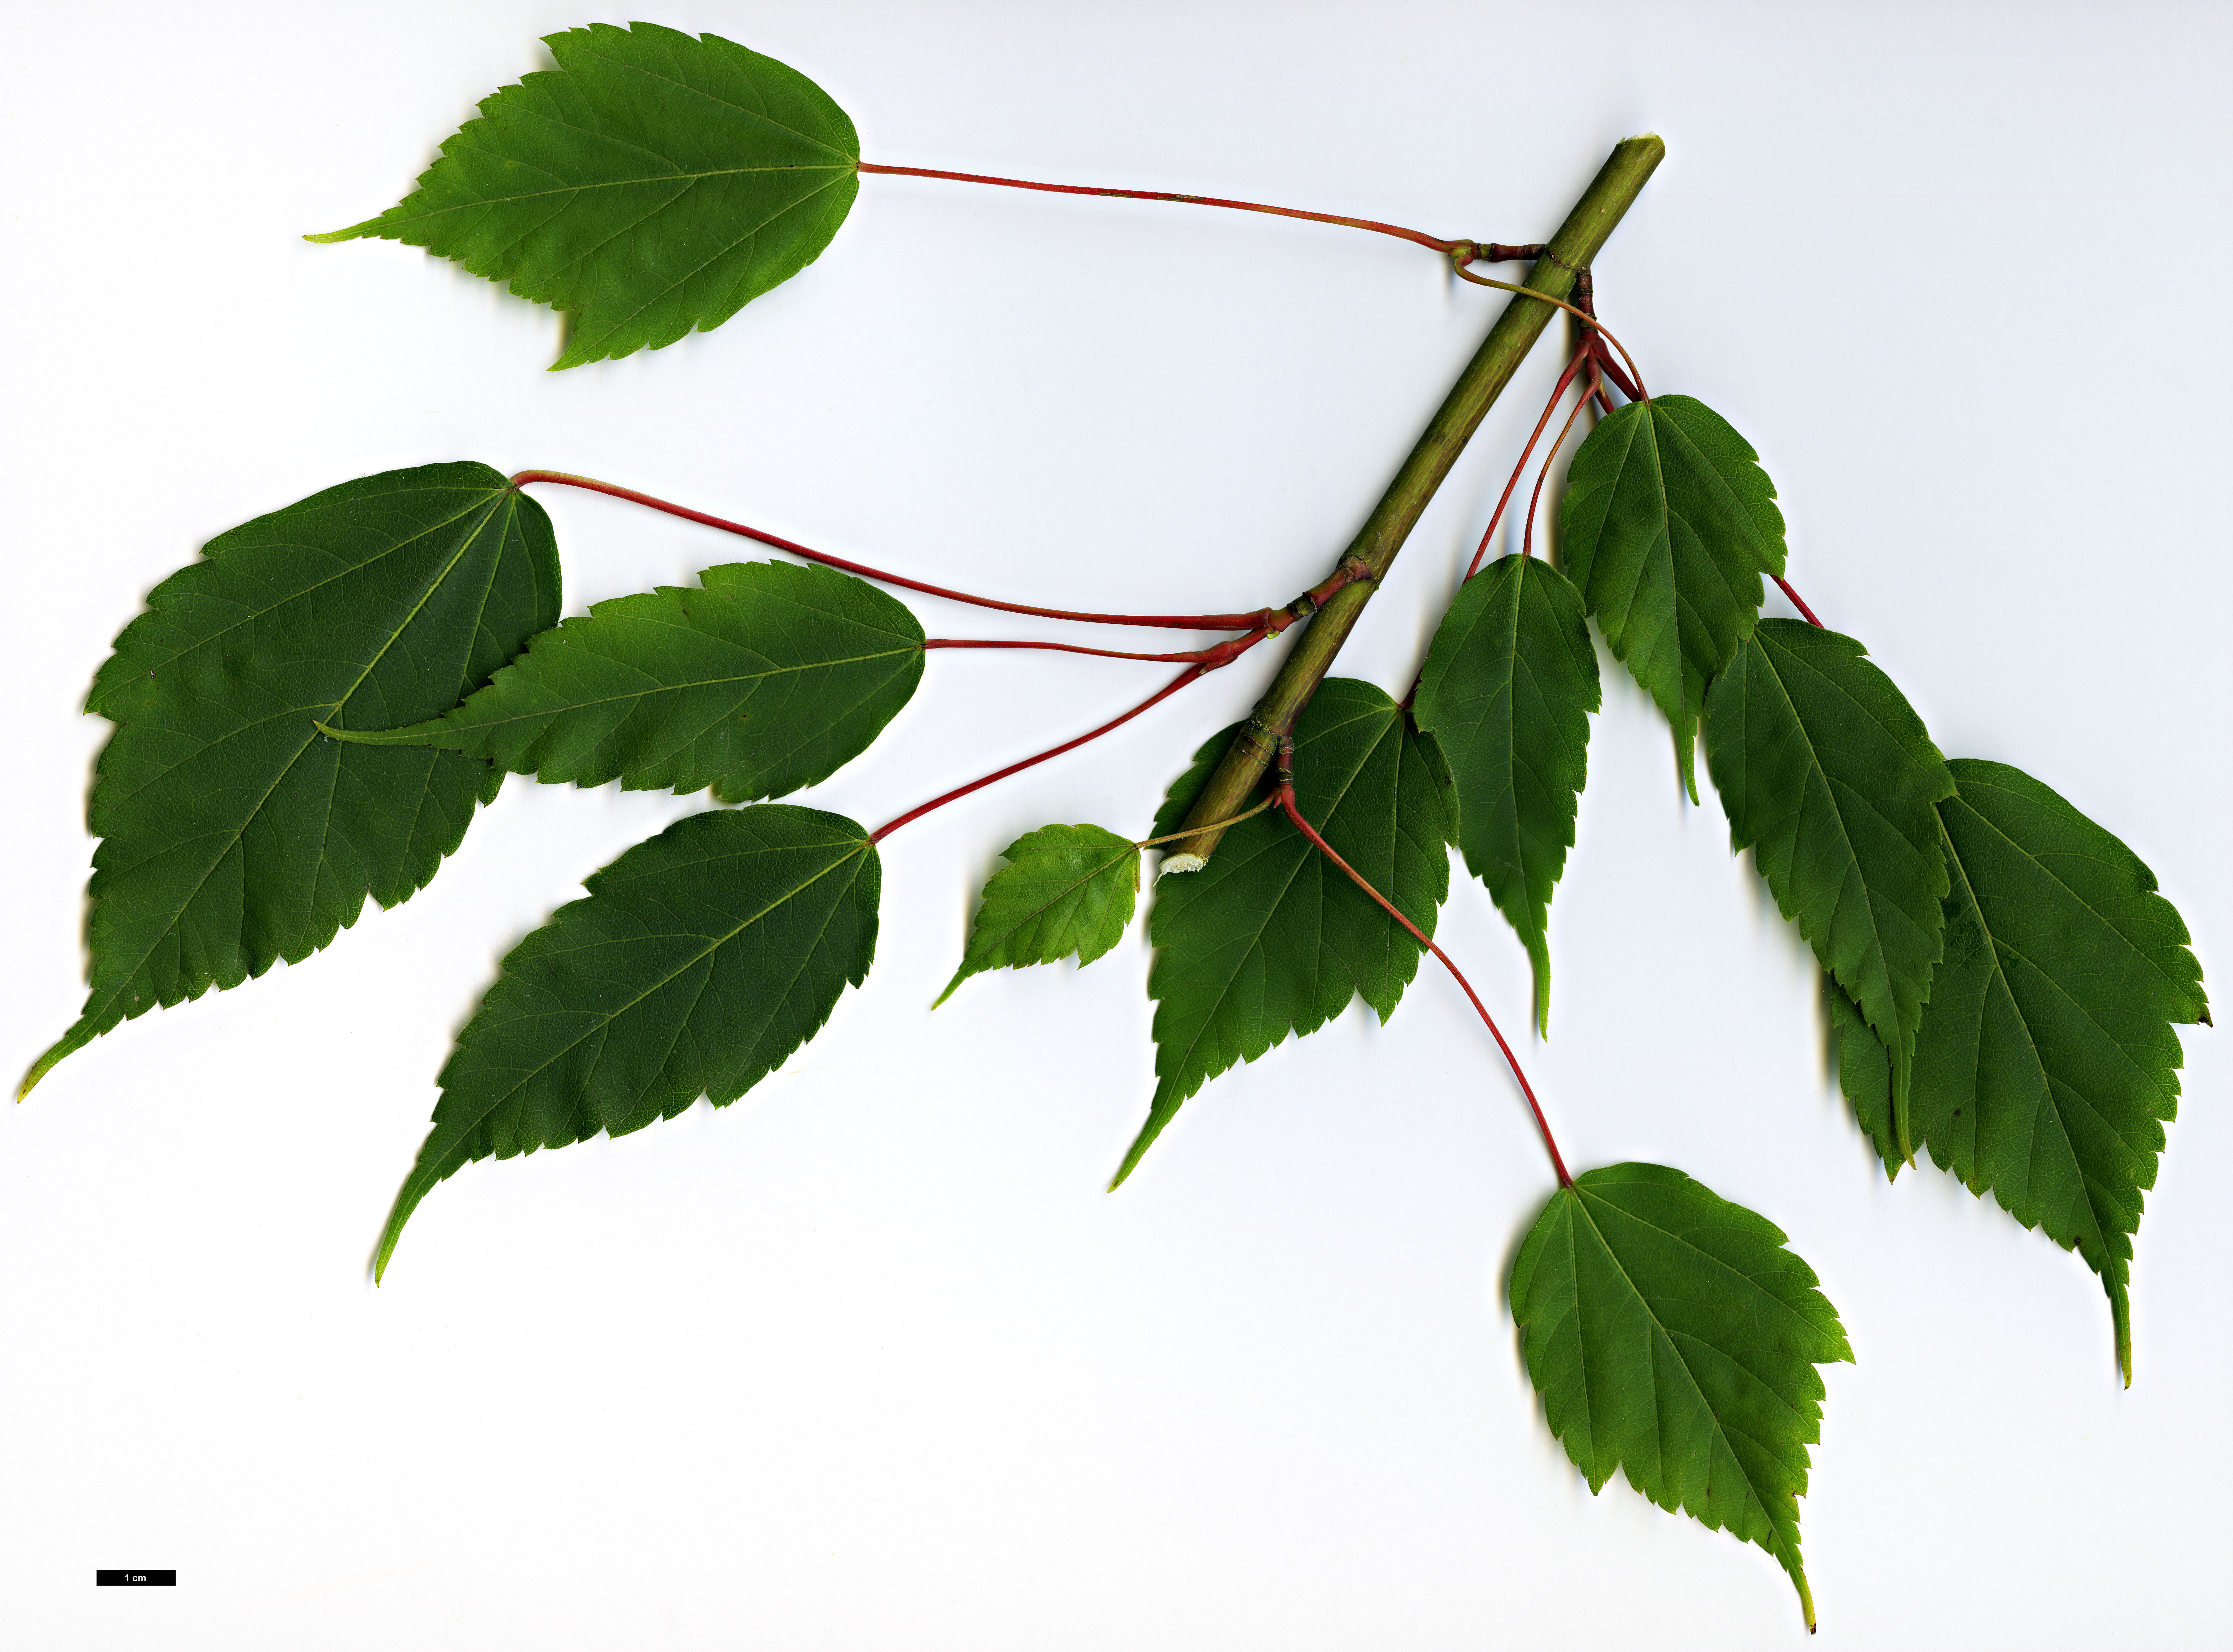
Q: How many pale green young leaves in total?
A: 1